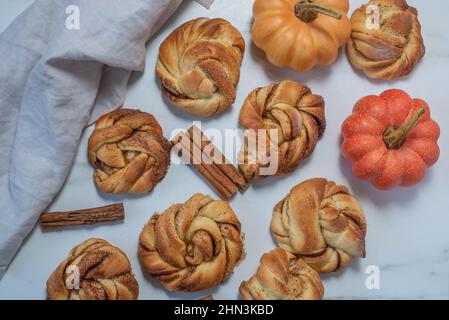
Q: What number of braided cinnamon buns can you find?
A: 8